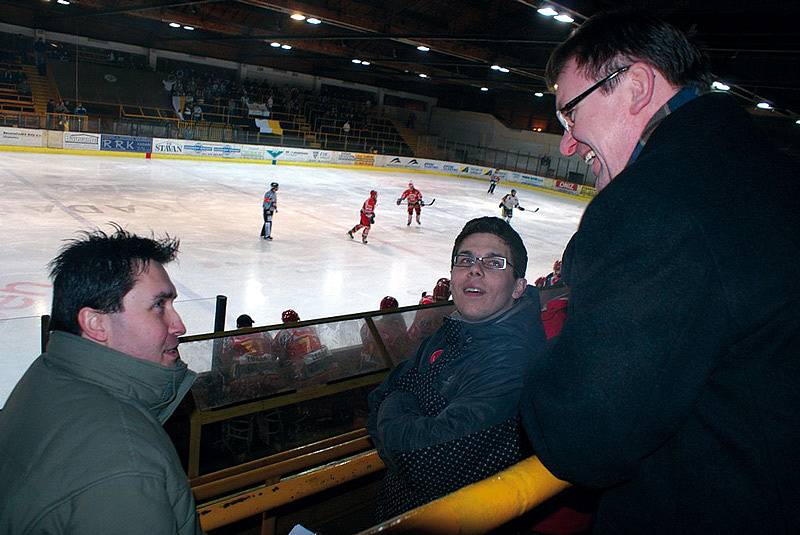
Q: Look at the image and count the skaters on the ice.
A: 5